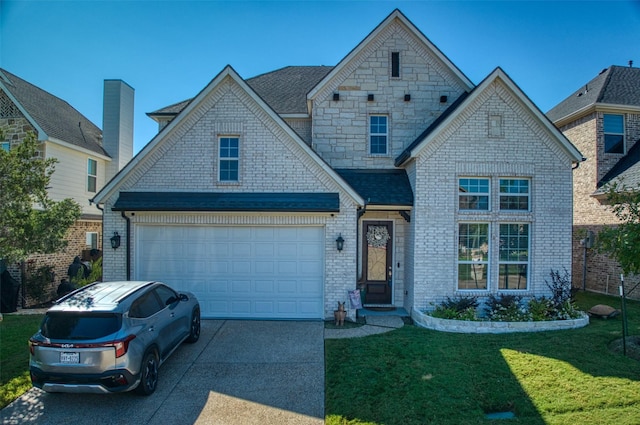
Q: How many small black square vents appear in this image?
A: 4